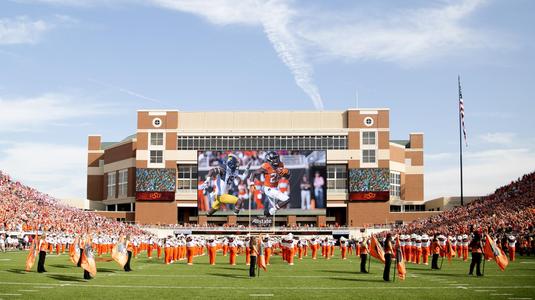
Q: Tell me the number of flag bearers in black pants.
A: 9